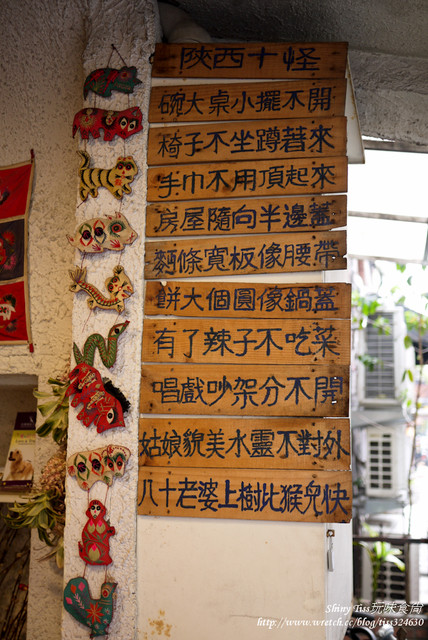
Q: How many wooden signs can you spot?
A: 11